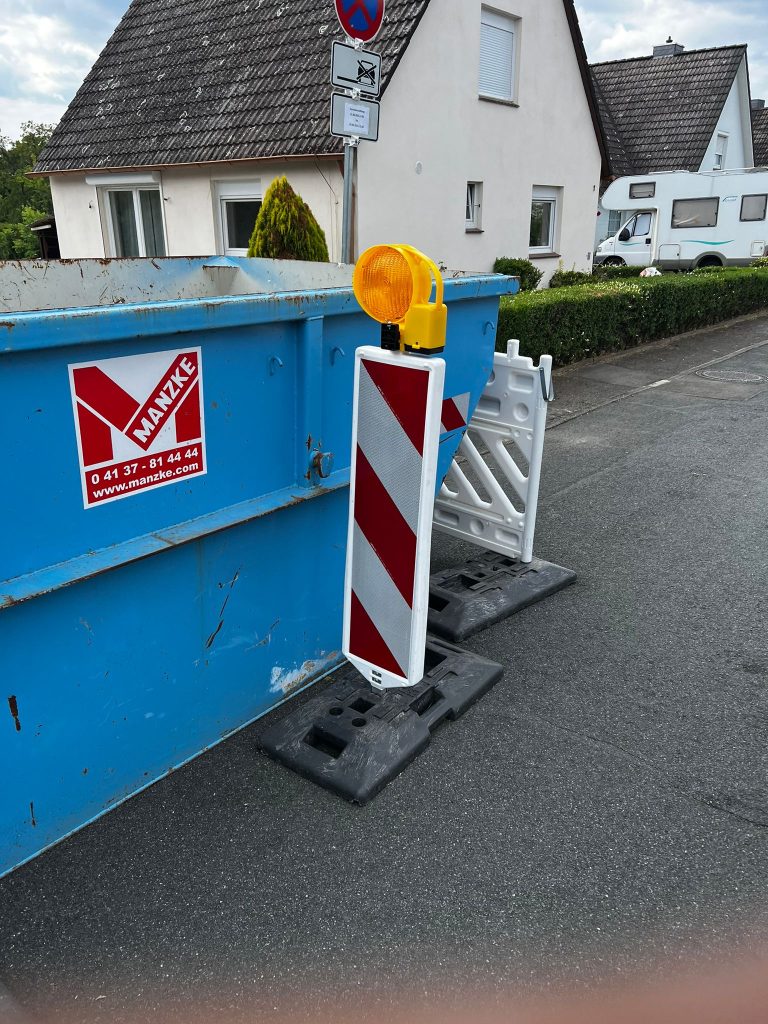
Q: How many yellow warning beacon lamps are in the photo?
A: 1